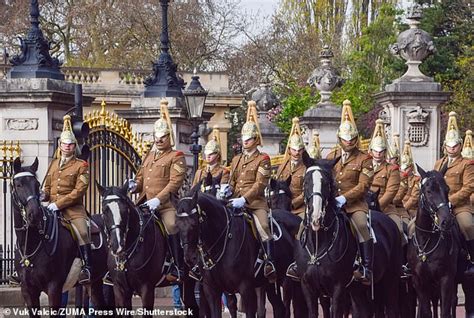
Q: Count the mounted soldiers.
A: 12